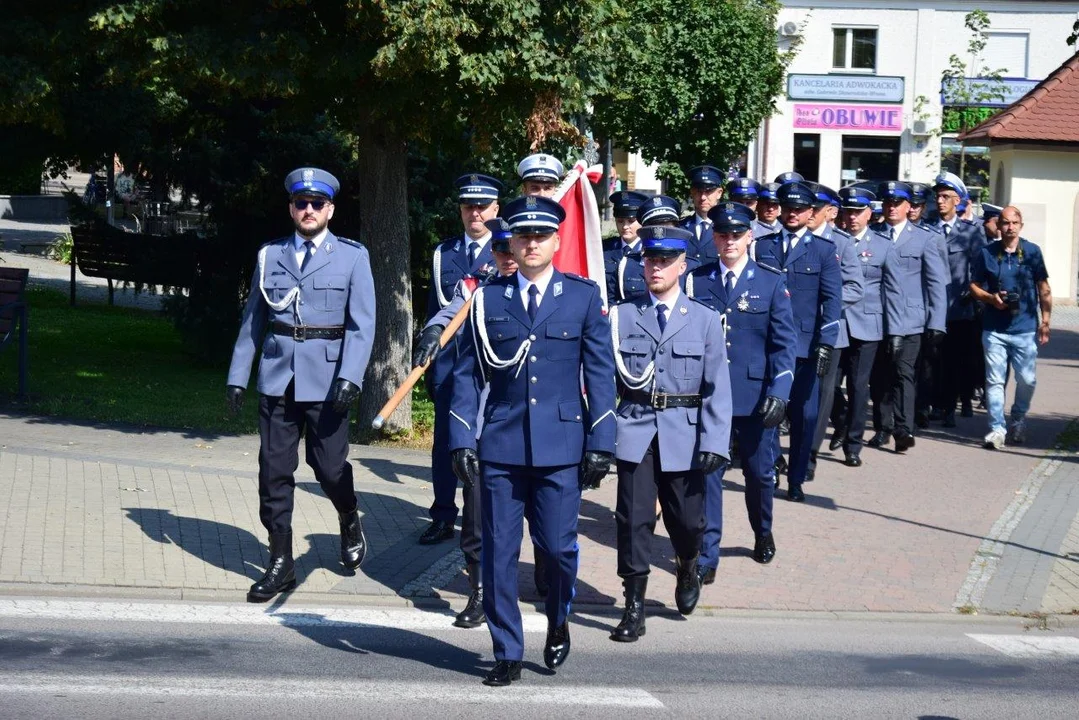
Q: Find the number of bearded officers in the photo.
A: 3